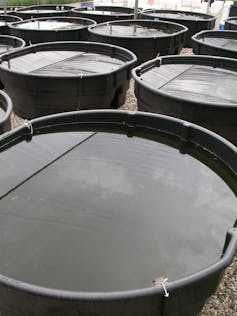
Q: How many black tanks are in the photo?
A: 14